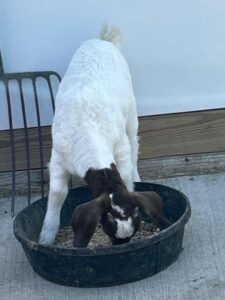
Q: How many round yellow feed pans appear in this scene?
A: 0